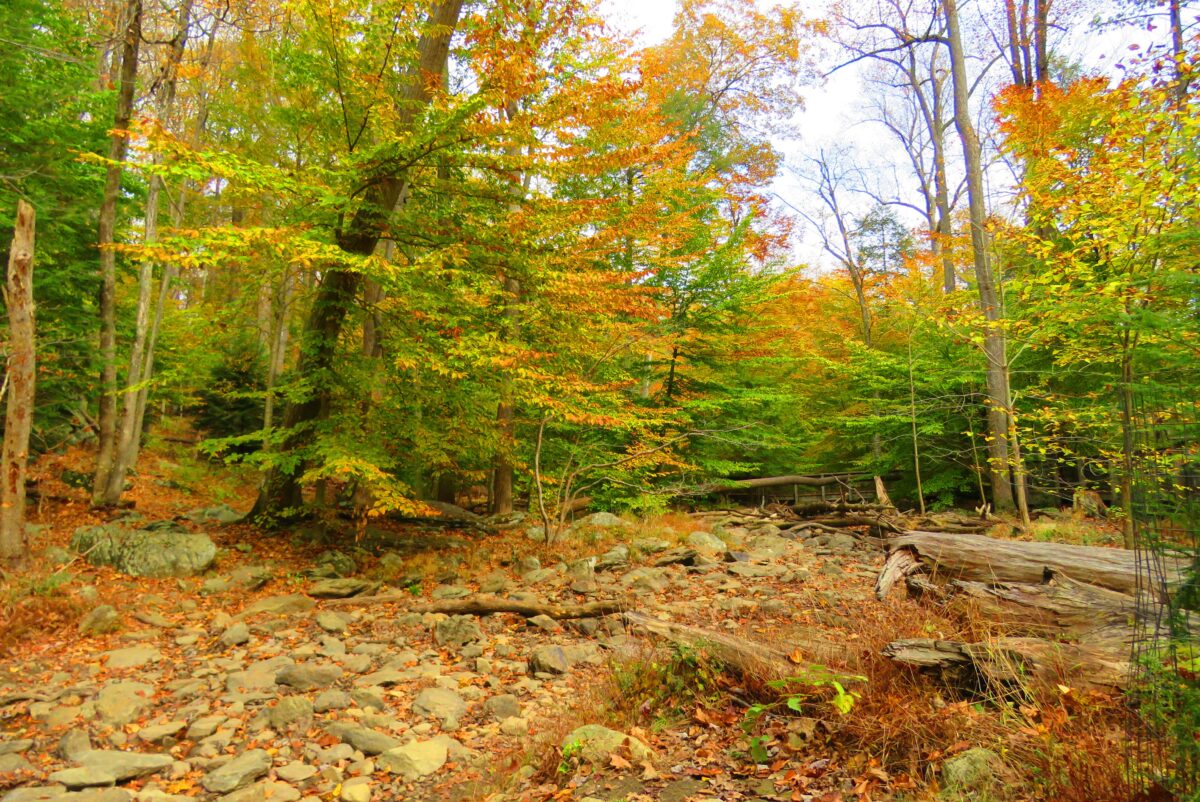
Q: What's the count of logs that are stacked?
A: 3